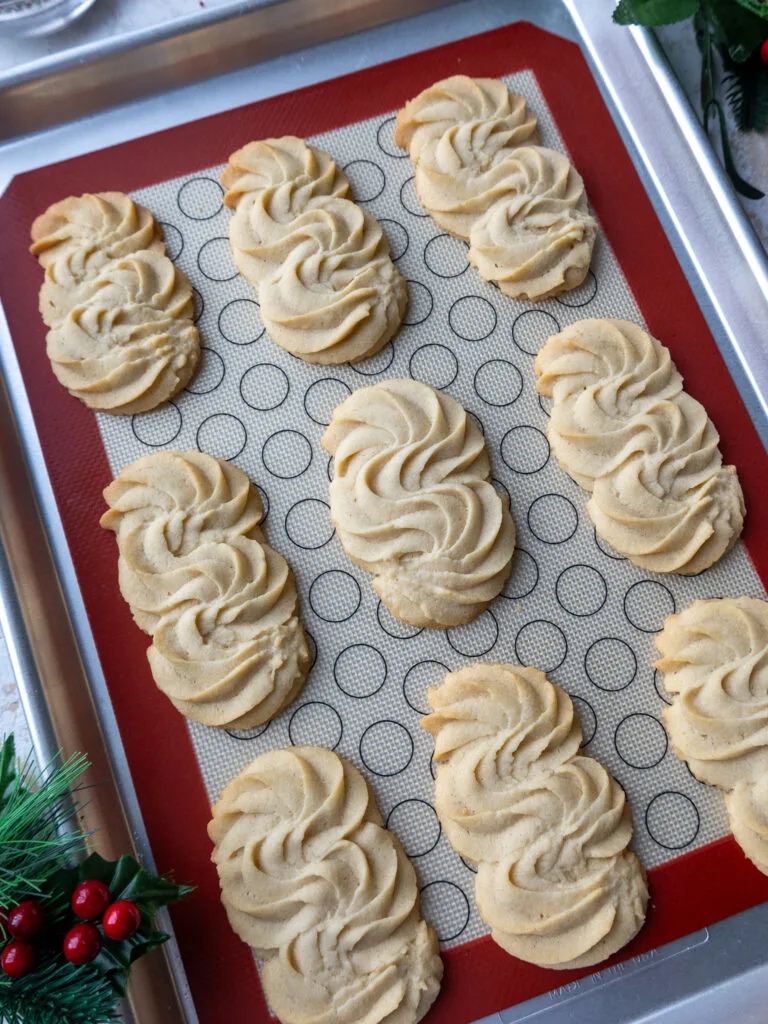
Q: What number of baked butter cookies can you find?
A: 9